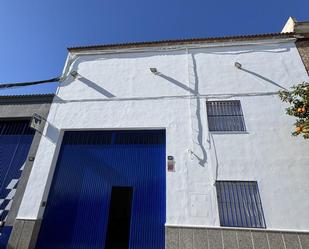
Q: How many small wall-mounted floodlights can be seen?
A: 3